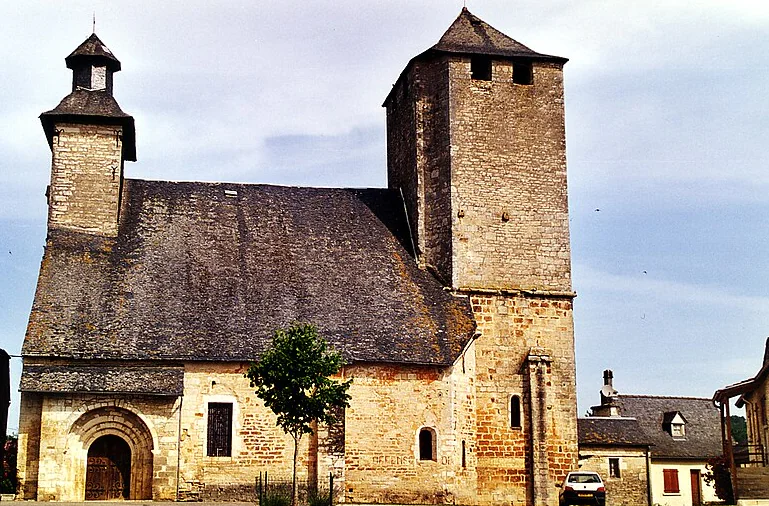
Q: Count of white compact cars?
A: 1